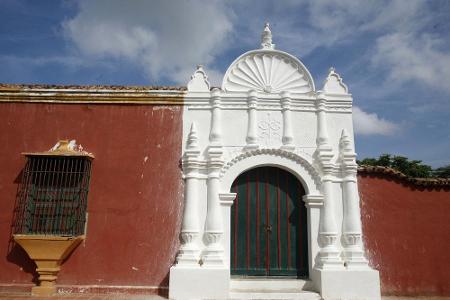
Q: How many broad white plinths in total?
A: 2